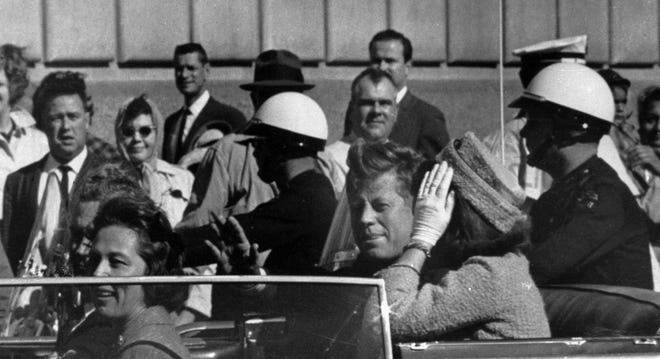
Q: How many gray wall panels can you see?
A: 11